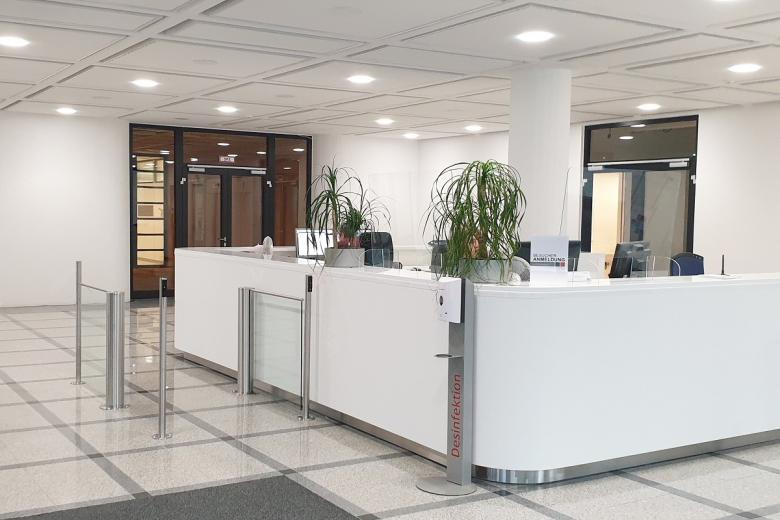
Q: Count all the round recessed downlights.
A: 11